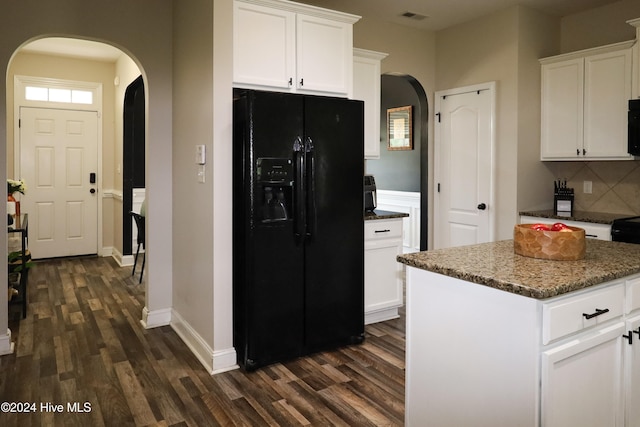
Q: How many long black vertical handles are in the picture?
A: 2